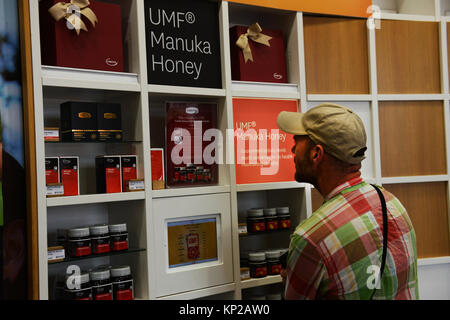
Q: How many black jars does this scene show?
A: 12